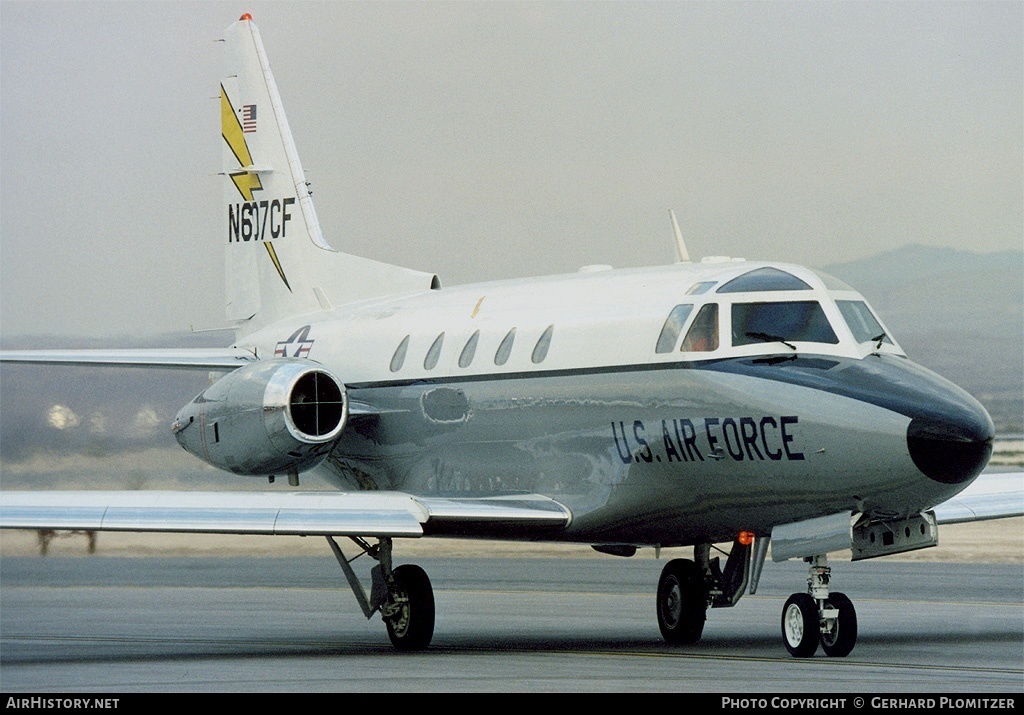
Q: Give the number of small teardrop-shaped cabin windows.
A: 5